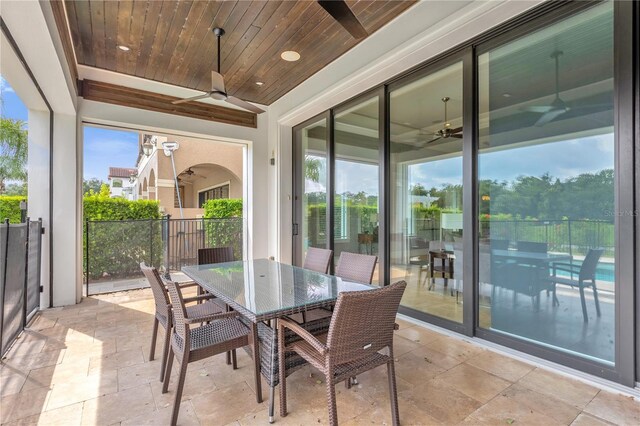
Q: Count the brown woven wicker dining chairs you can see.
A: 6